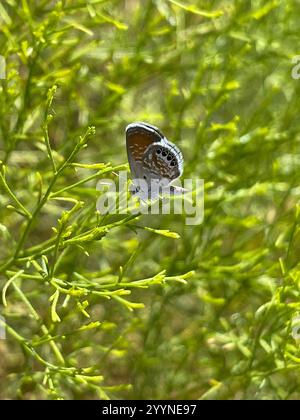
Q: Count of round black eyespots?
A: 4